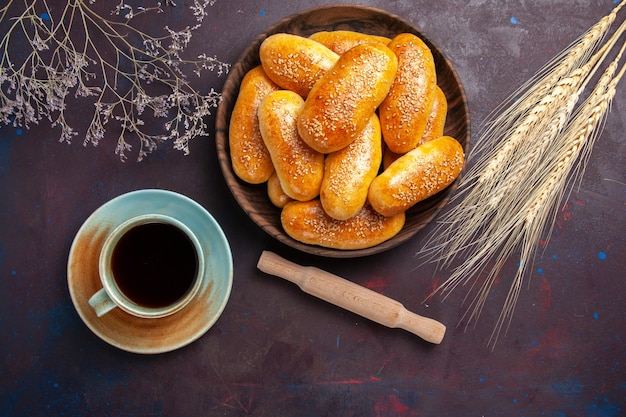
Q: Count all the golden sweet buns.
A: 11